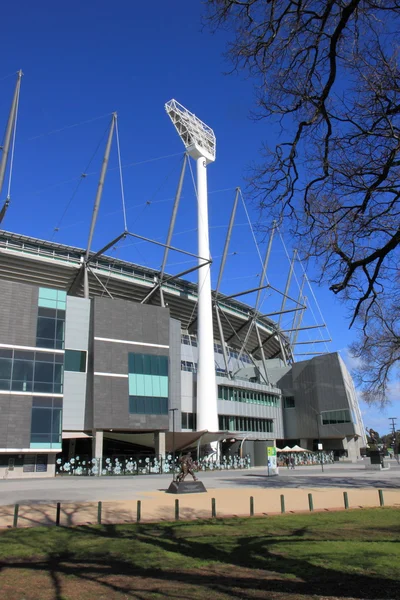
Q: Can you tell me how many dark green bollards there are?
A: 11